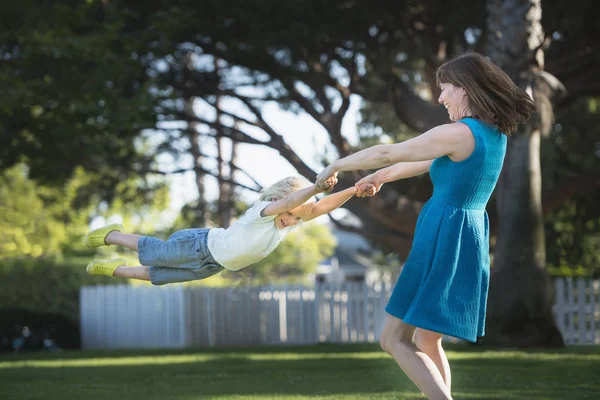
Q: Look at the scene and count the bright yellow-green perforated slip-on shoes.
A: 2